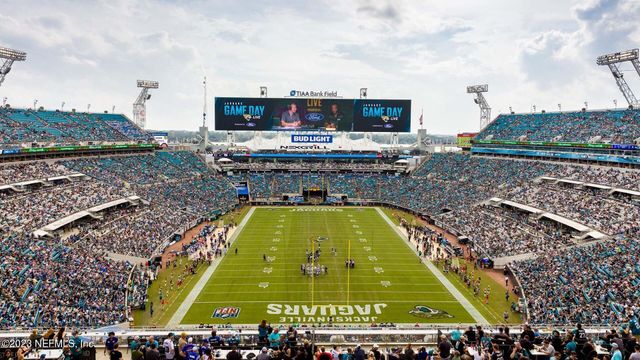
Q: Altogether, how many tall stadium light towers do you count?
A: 4